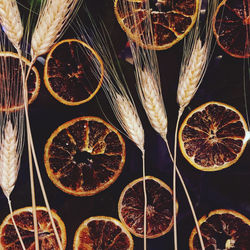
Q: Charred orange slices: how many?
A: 10